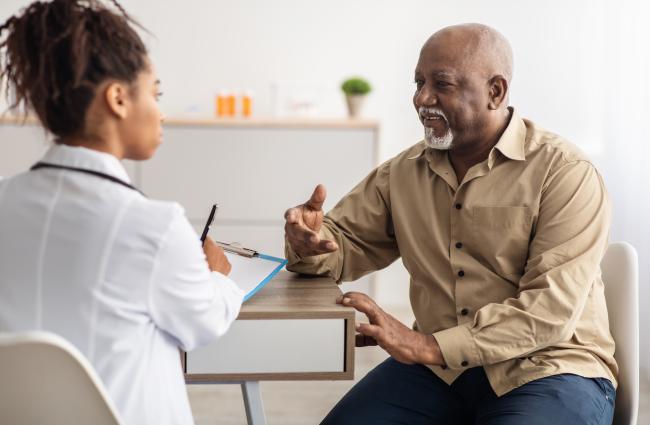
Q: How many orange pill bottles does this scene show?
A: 3